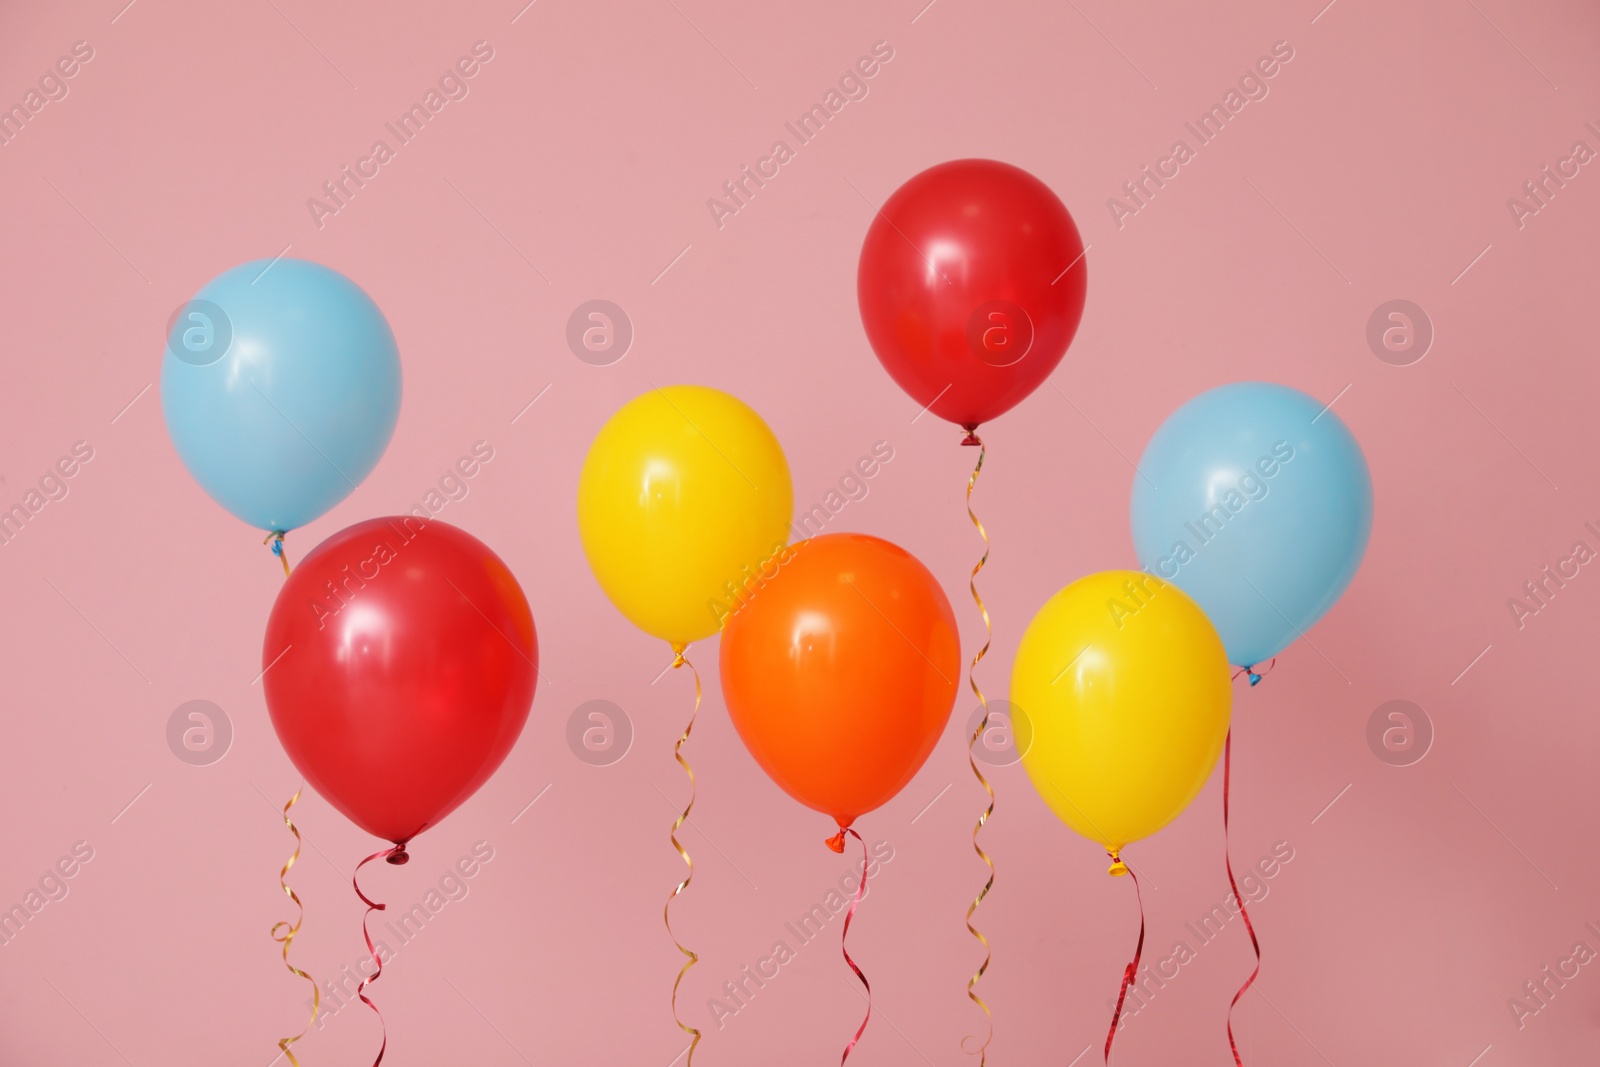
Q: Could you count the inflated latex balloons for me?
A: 7